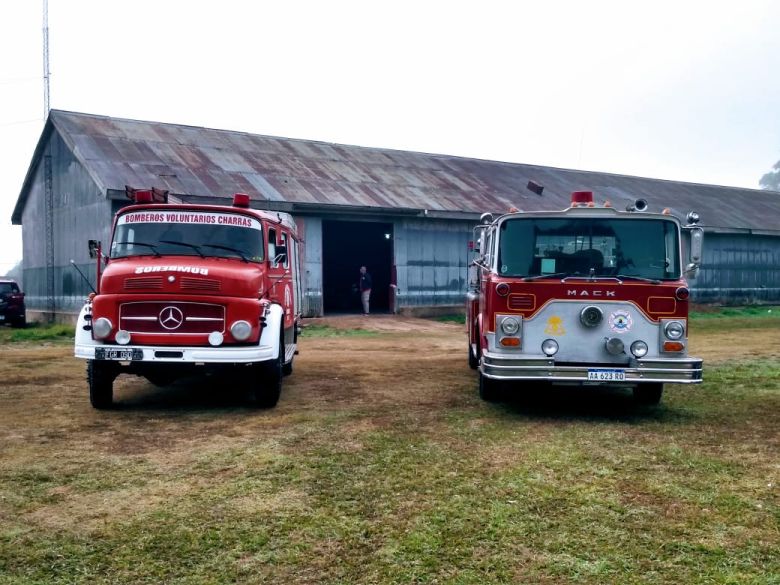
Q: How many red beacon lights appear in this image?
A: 3